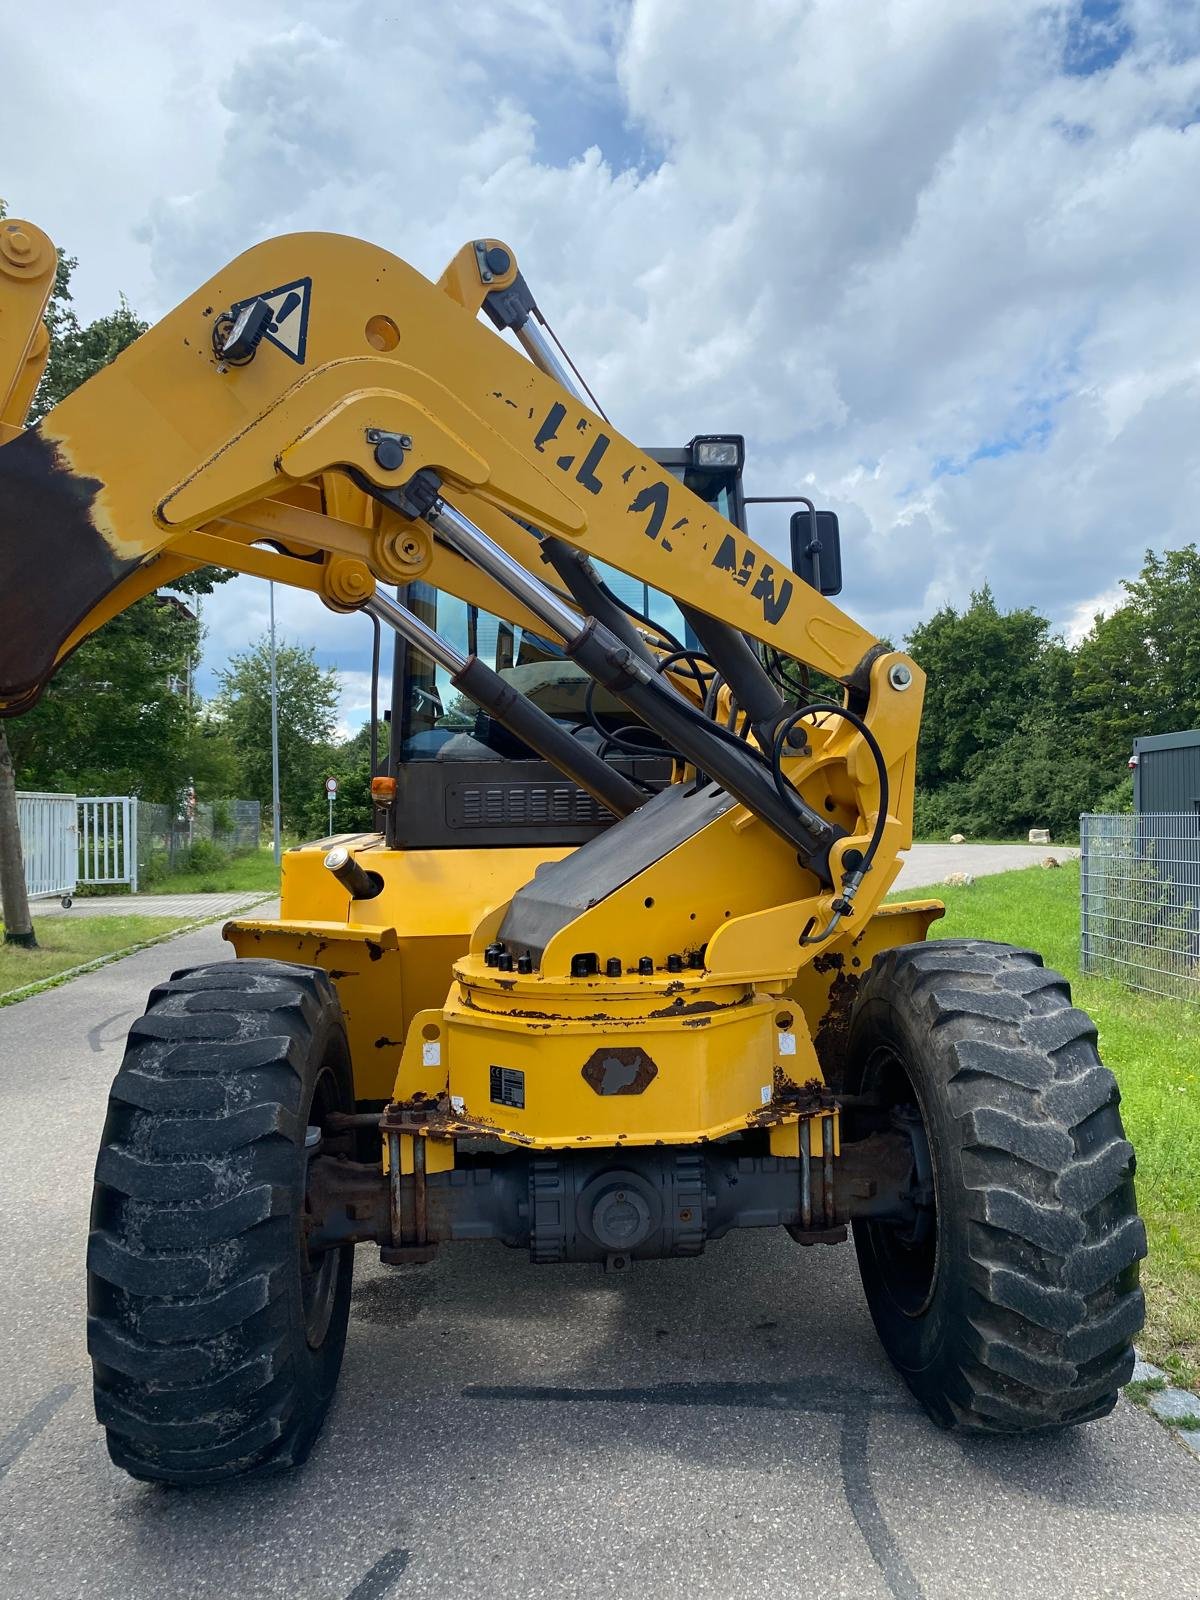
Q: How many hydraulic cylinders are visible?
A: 4